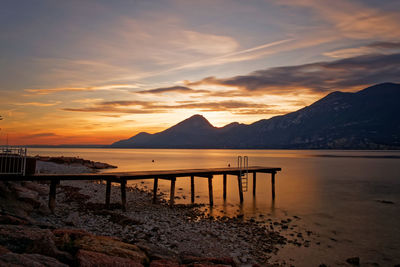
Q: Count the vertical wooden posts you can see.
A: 11